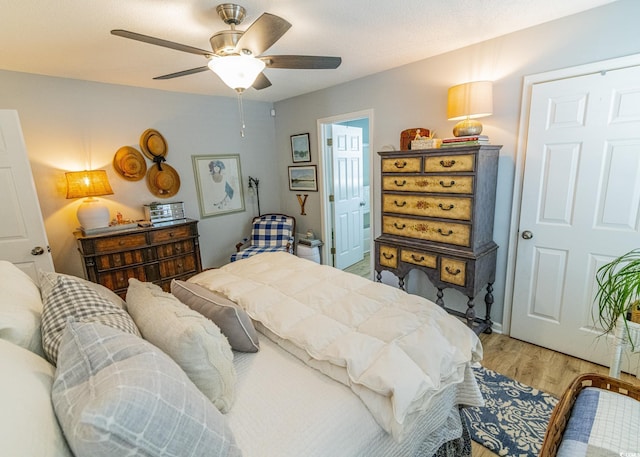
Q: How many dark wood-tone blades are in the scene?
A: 5